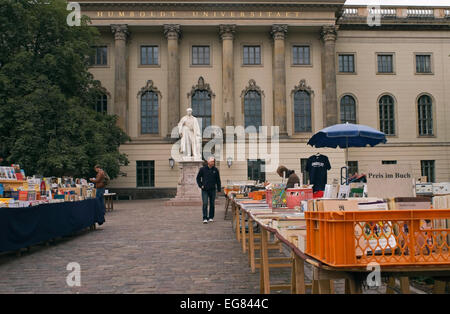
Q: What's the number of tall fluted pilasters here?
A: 5